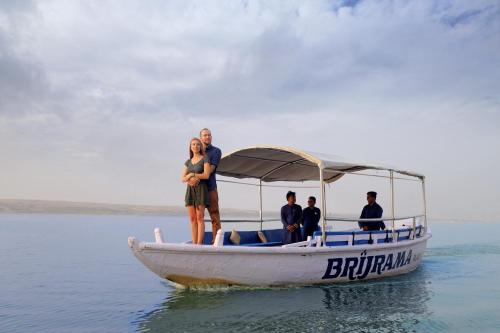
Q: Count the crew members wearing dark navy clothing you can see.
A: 3